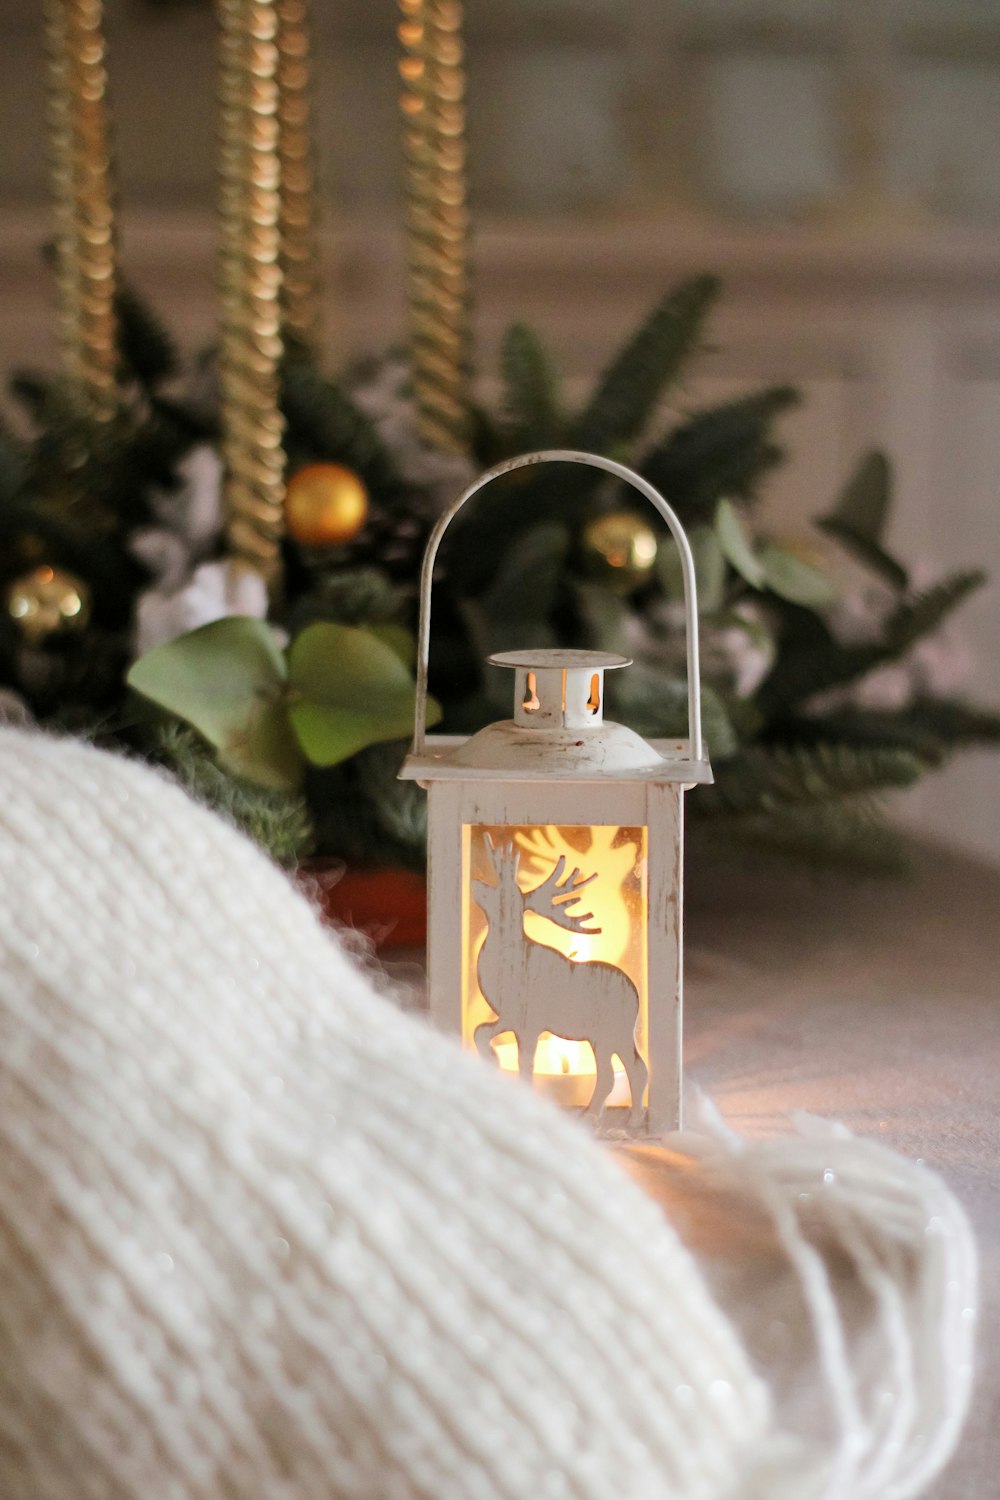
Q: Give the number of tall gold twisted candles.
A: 4